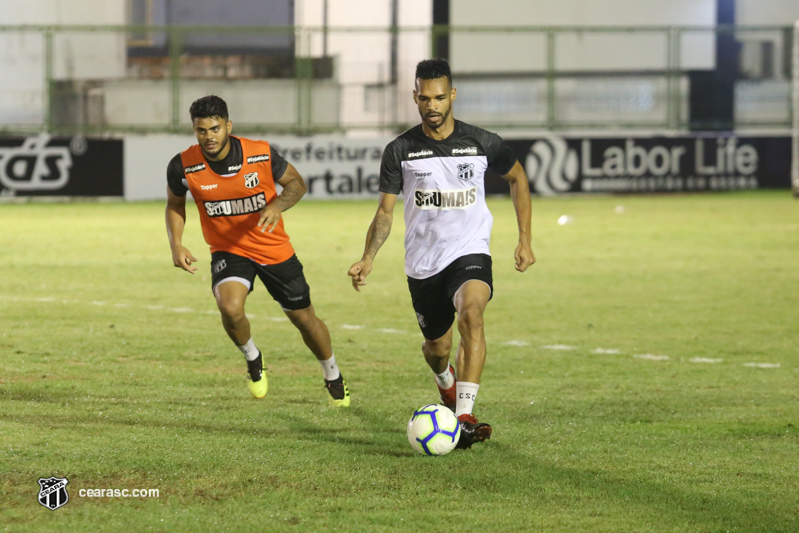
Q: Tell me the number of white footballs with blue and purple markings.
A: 1